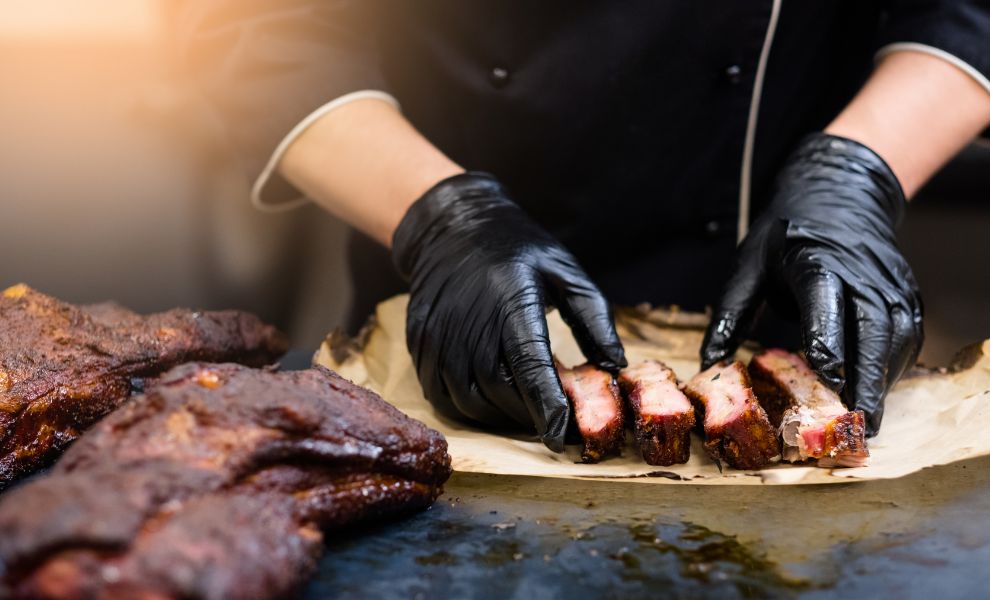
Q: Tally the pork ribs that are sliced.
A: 4